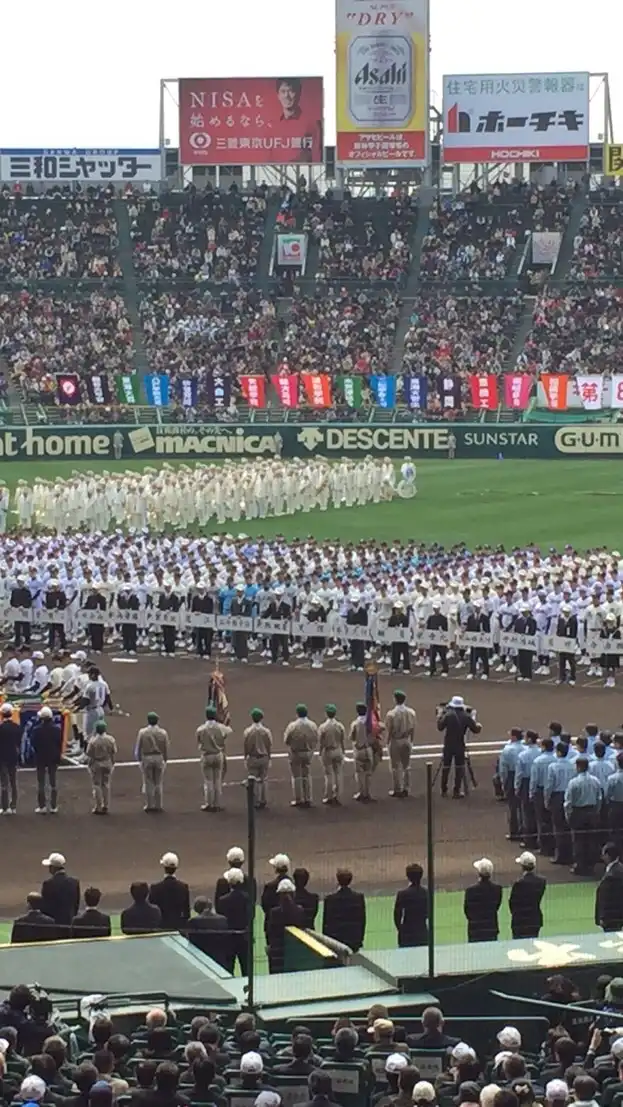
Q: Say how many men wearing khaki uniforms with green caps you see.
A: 8